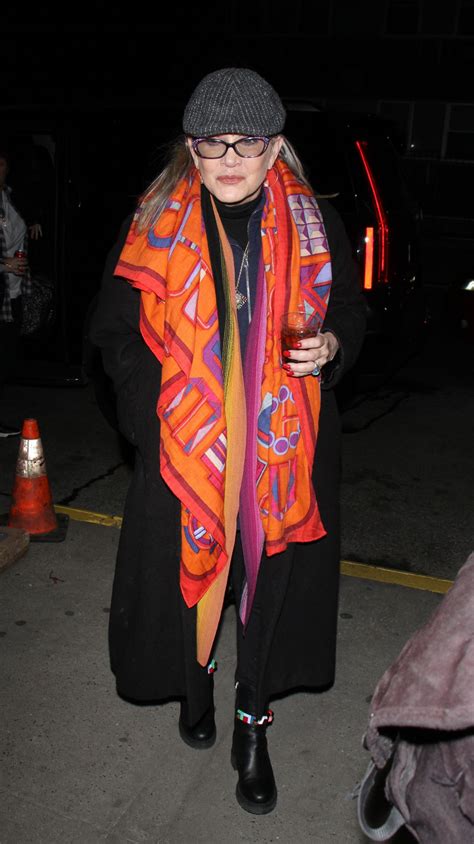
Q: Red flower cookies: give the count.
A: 0